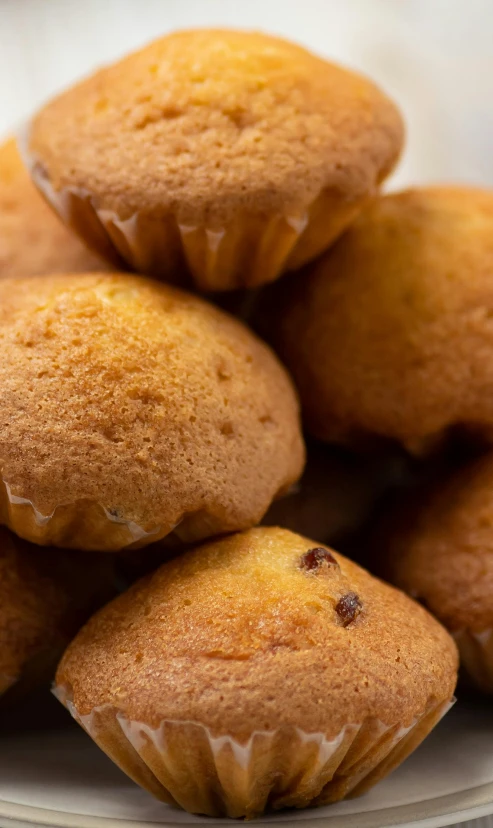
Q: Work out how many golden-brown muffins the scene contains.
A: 7